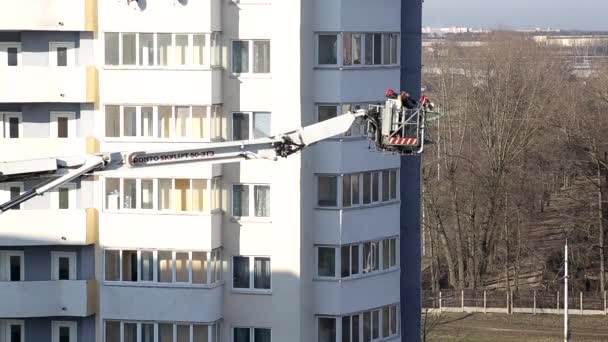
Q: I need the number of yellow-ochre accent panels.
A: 5